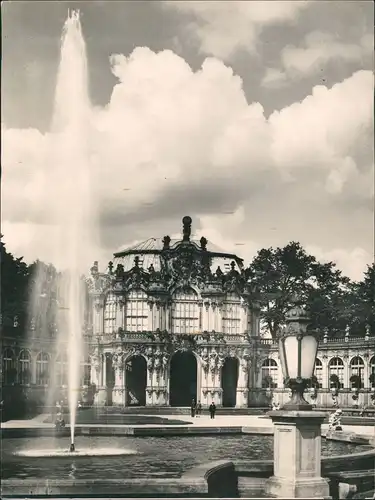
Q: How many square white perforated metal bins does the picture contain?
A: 0